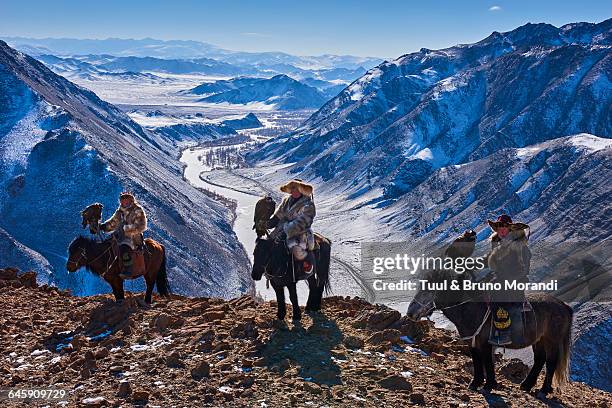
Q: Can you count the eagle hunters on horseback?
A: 3